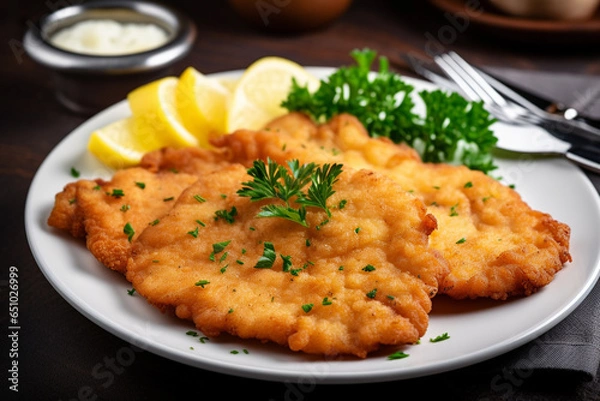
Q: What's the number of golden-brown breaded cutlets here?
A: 3